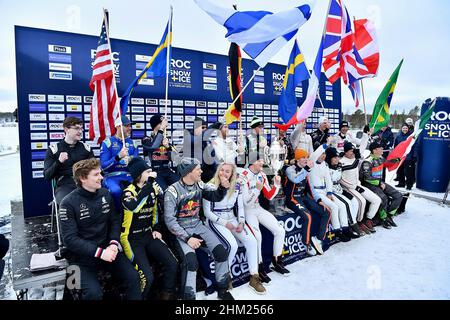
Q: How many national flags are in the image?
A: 10